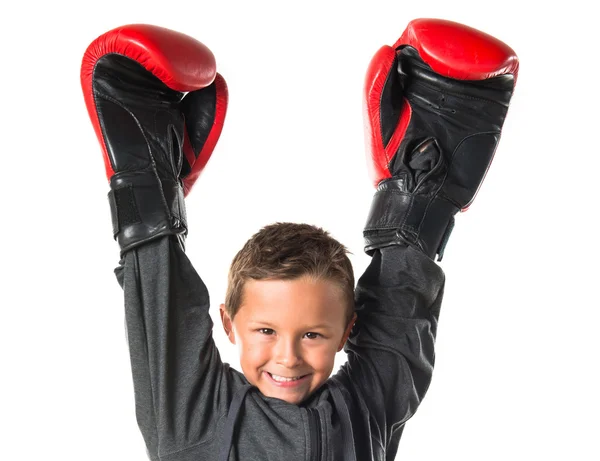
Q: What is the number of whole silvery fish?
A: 0